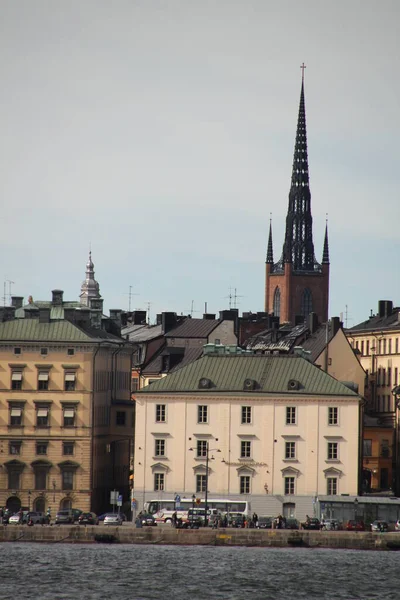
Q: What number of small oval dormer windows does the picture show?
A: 3